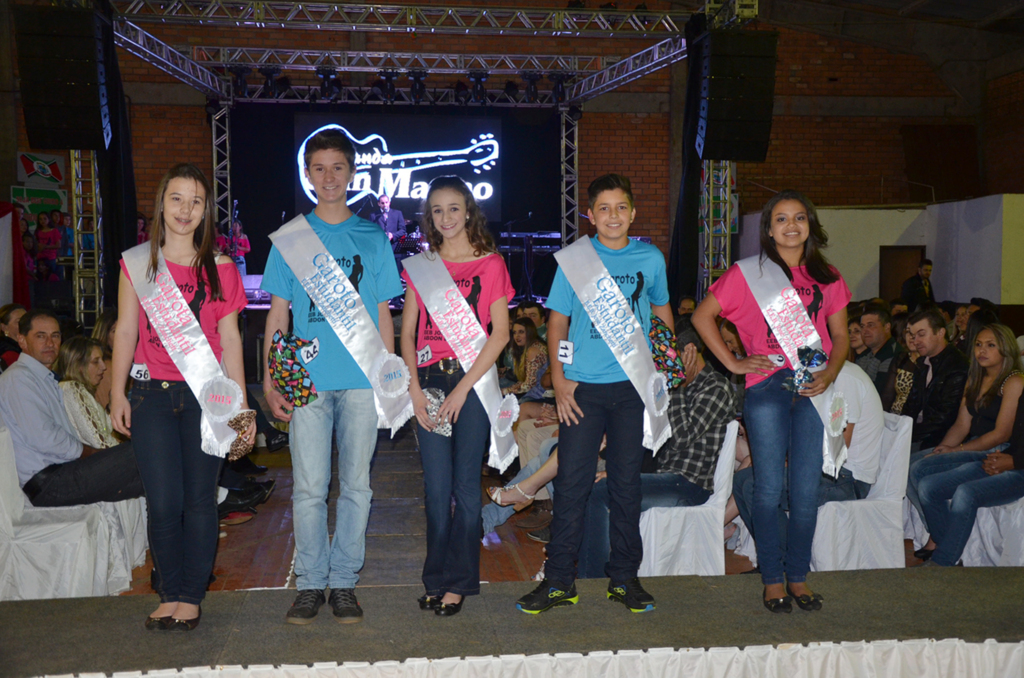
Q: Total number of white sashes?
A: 5